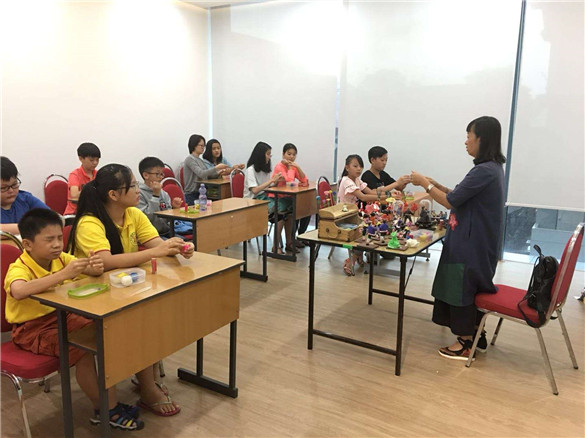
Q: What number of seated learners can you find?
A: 11